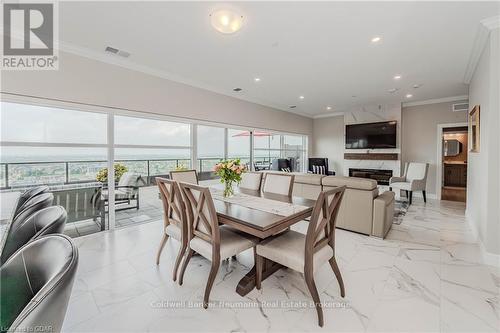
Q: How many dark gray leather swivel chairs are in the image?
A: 4